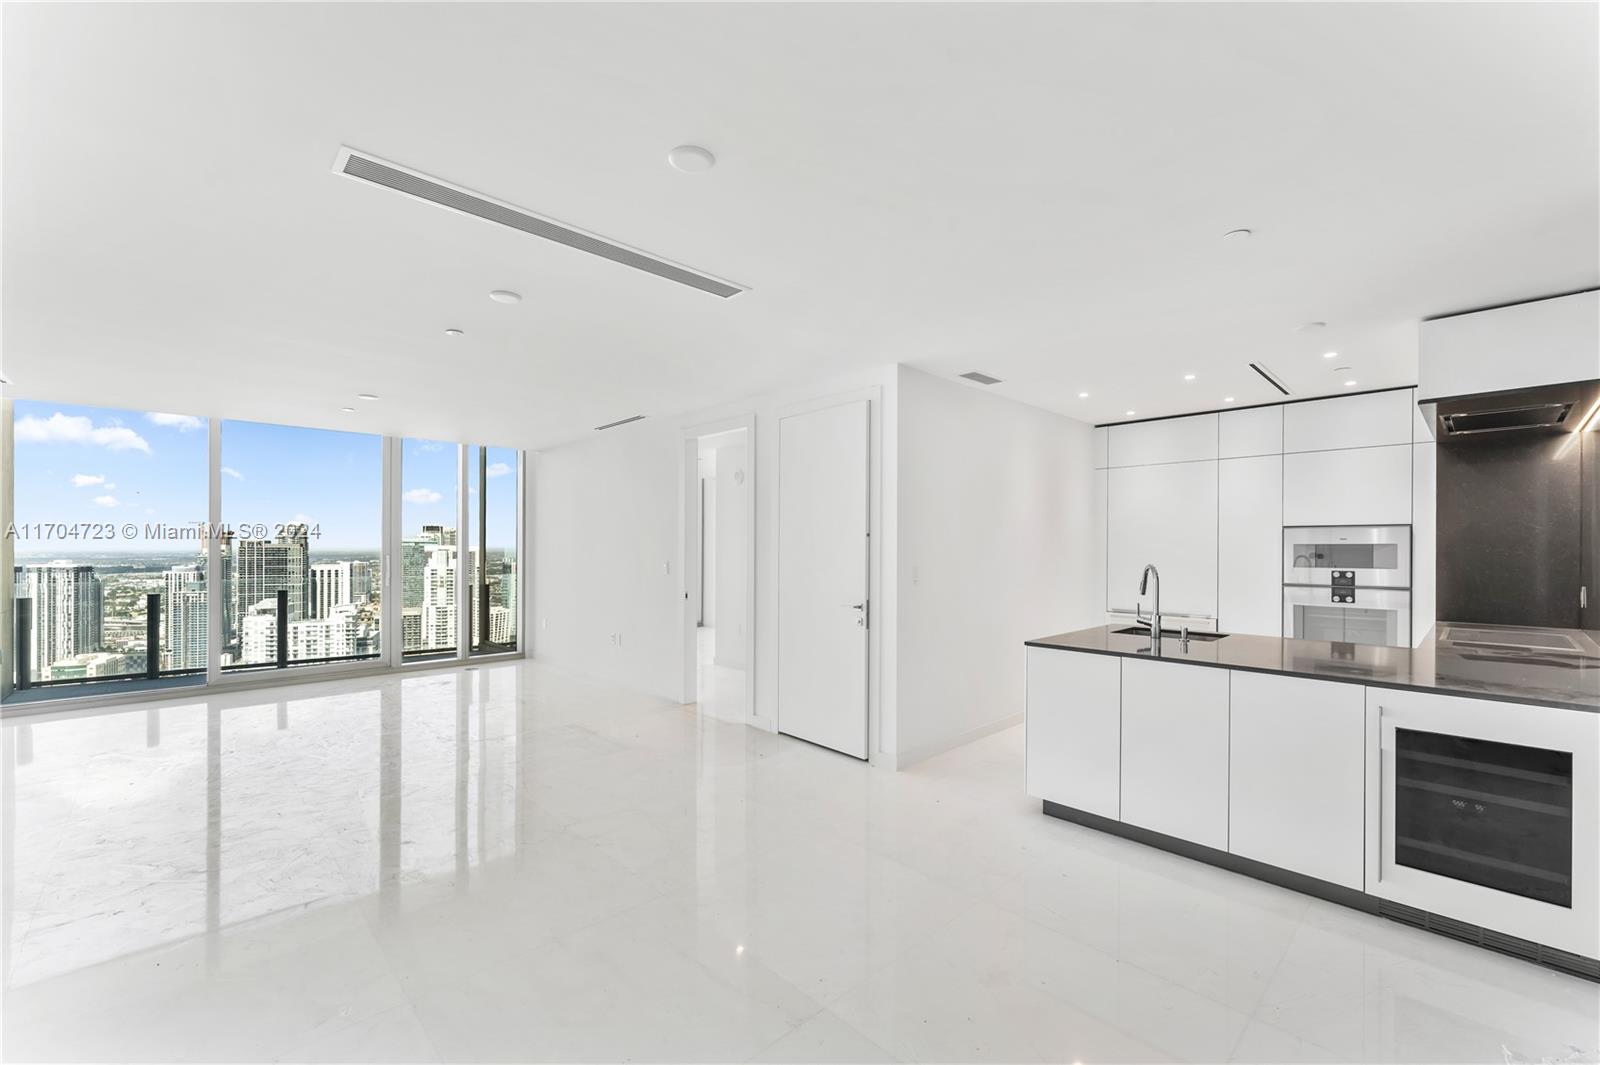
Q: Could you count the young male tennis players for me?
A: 0